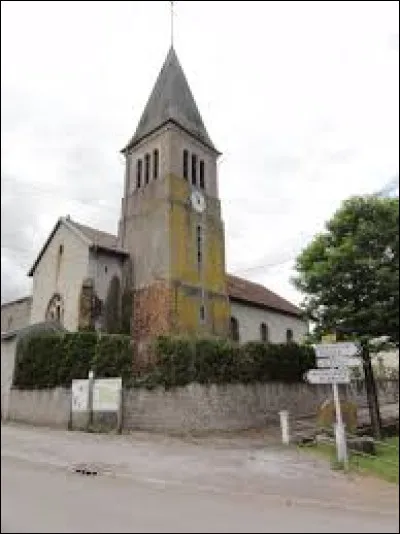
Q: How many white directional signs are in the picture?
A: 3